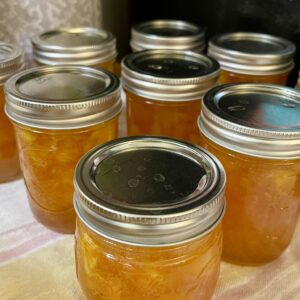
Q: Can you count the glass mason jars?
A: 8